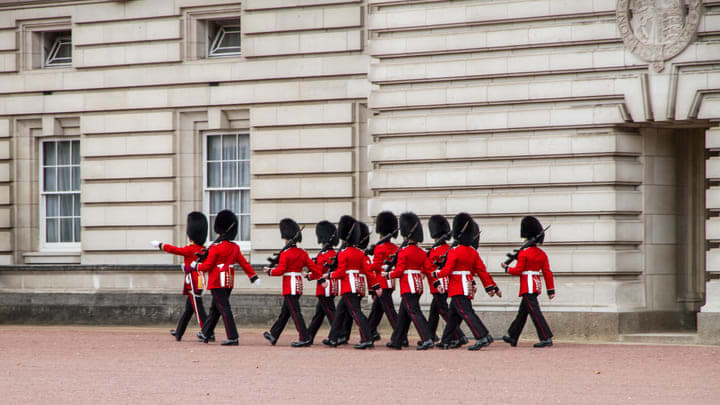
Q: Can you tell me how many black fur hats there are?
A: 12